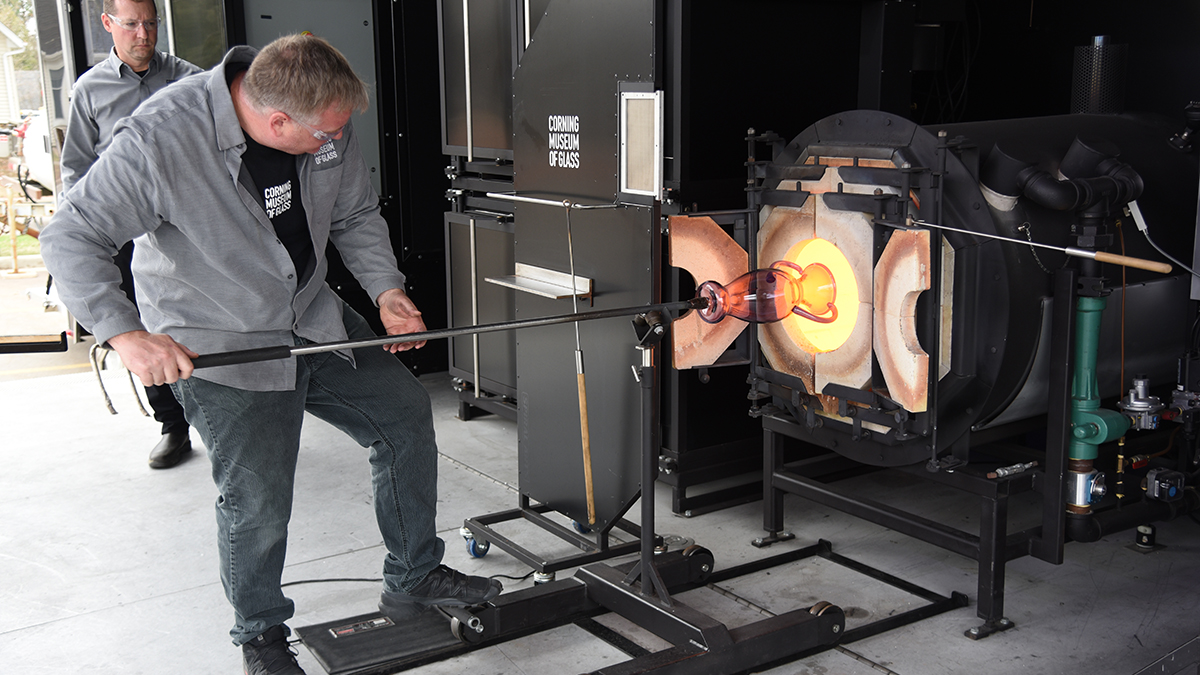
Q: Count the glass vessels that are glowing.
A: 1